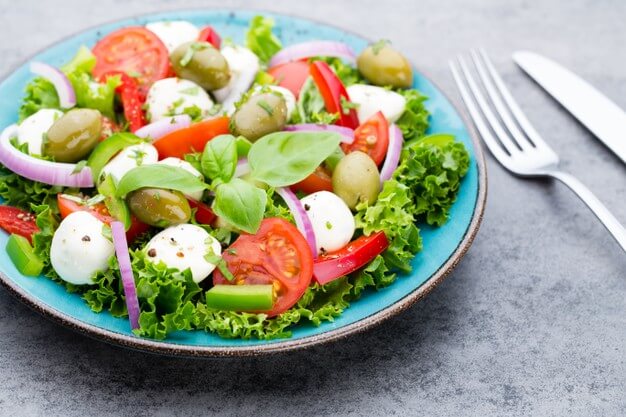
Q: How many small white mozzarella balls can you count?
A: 11